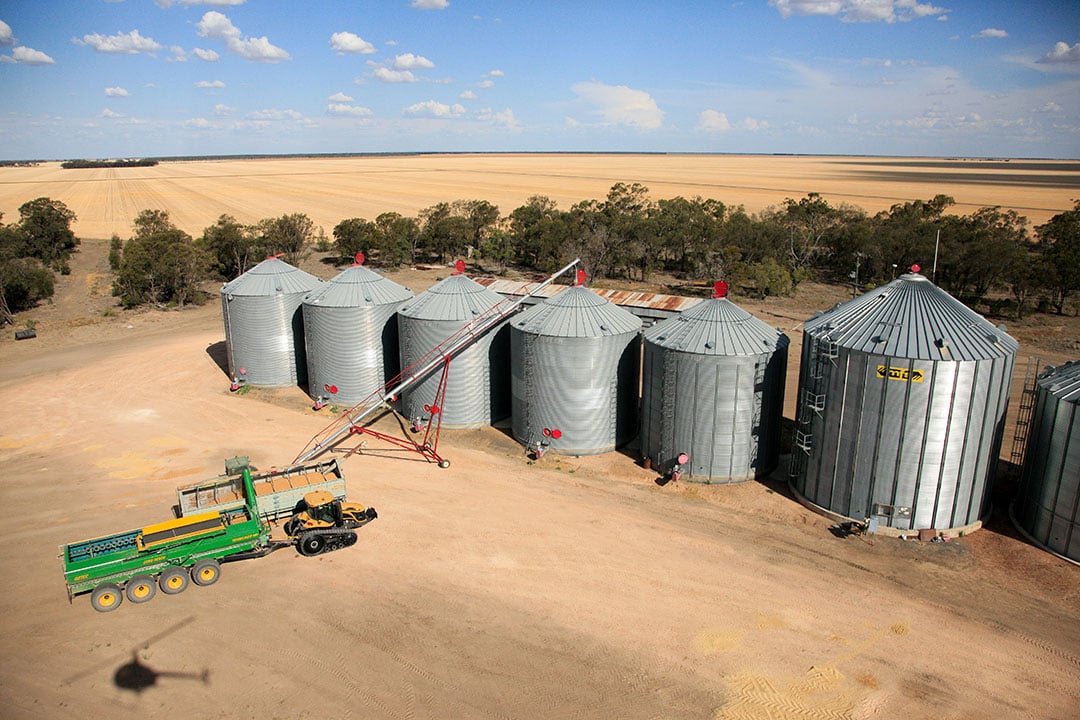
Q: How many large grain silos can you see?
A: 7